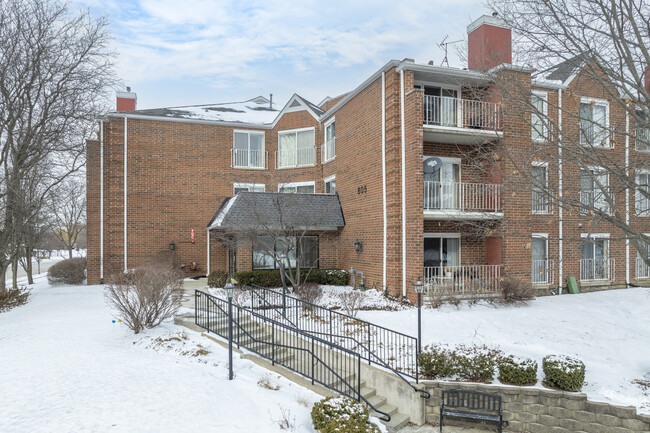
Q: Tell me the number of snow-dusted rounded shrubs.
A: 5